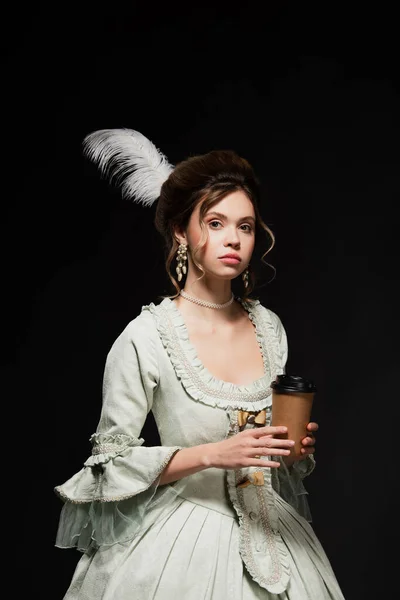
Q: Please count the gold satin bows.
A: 2